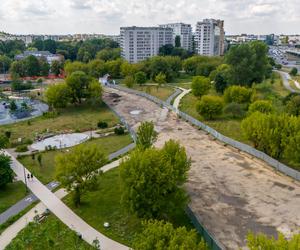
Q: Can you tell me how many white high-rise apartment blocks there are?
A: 3